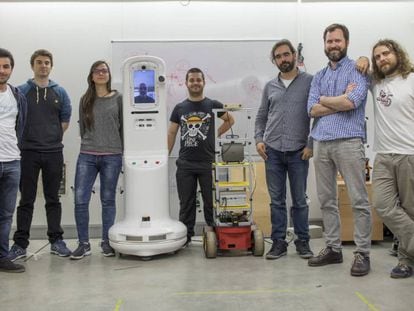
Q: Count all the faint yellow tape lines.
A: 3